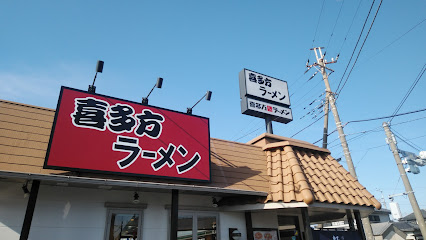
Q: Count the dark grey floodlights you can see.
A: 3